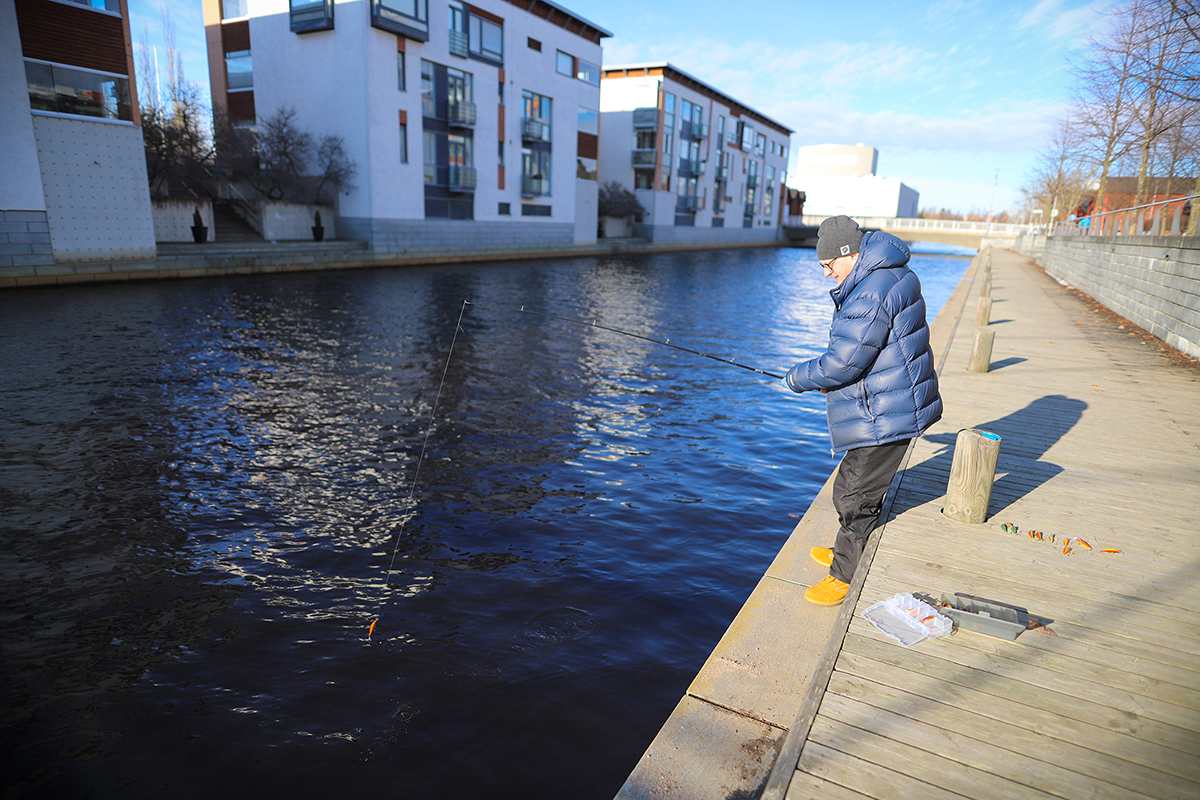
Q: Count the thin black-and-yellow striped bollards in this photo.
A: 0